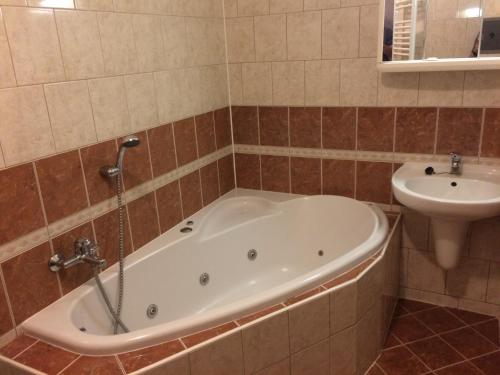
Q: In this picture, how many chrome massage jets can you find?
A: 3